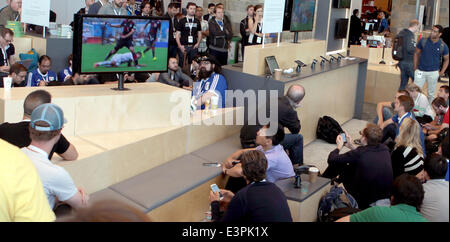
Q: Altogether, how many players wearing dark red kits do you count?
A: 2